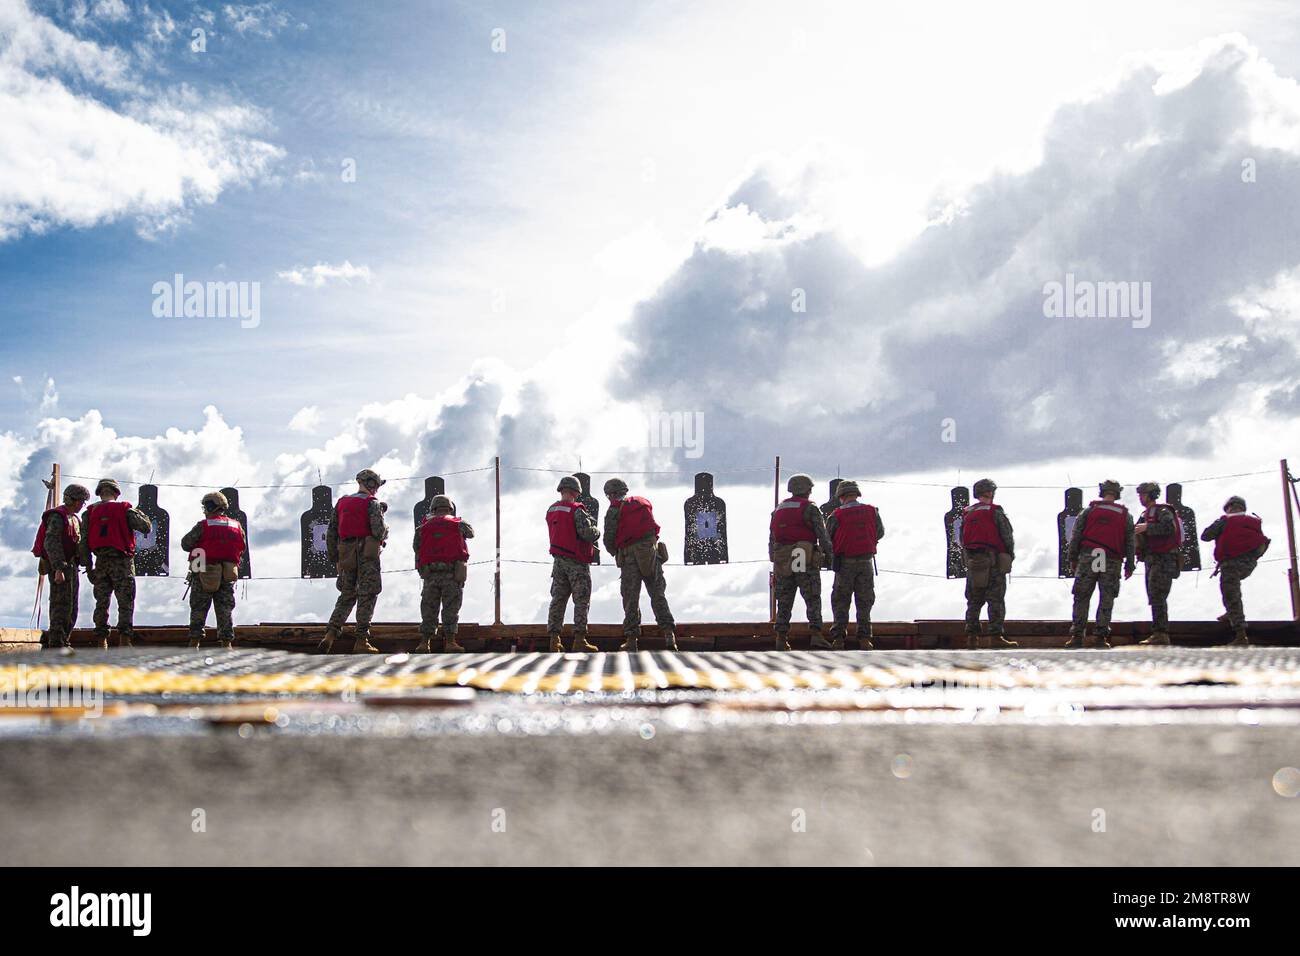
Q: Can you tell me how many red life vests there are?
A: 13